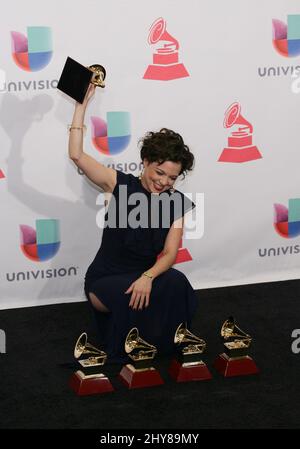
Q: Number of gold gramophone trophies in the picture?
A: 5